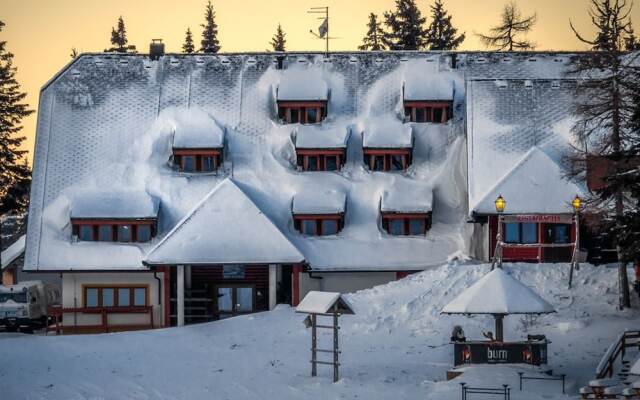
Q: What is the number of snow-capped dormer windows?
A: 8